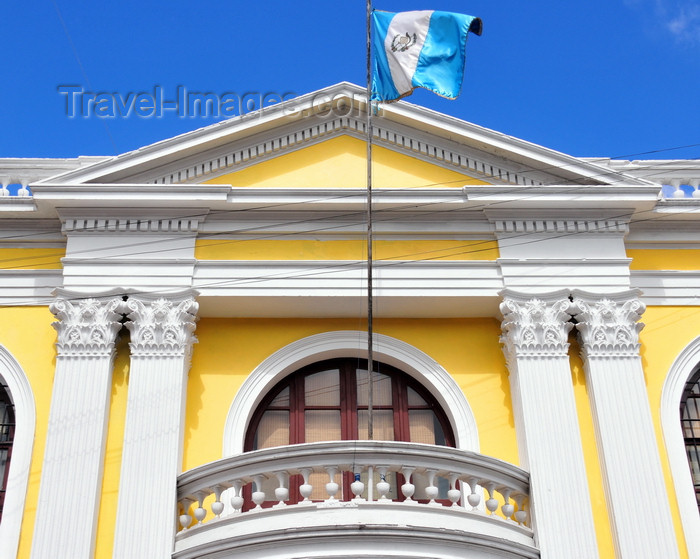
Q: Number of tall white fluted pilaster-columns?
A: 4